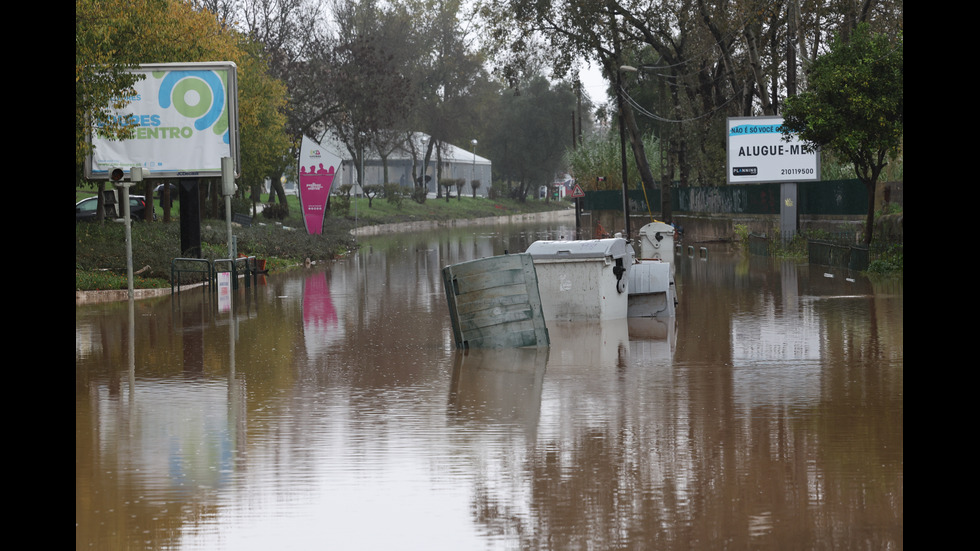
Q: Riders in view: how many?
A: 0